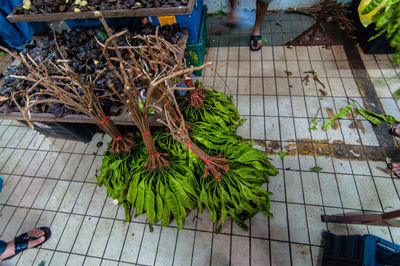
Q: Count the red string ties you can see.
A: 10